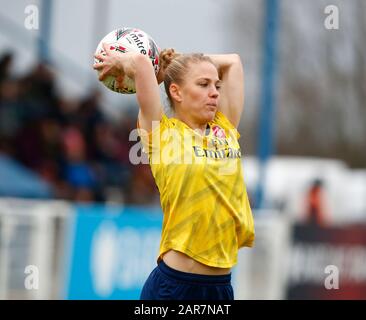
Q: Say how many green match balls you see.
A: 0